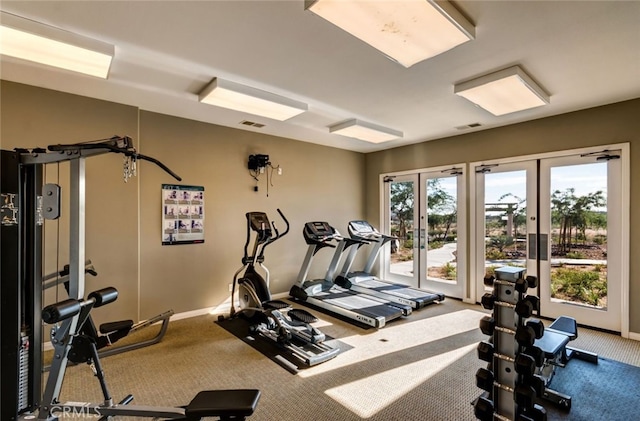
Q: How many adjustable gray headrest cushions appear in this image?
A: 0